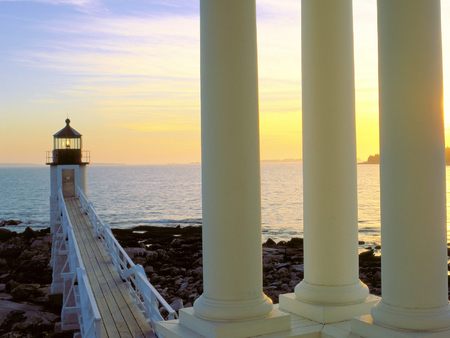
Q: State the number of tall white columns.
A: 3